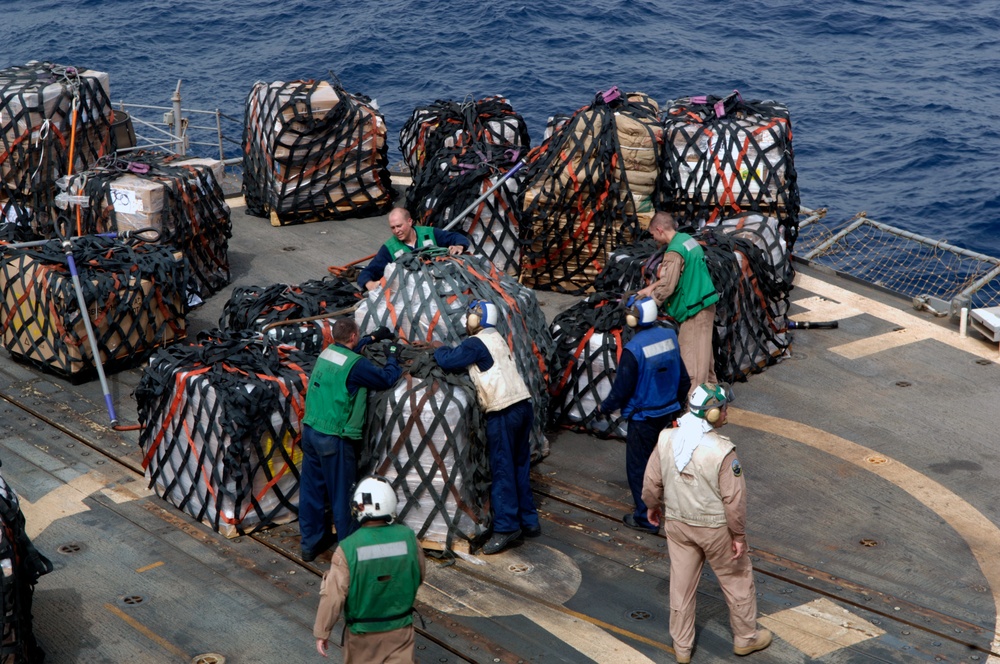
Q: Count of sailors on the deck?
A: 7